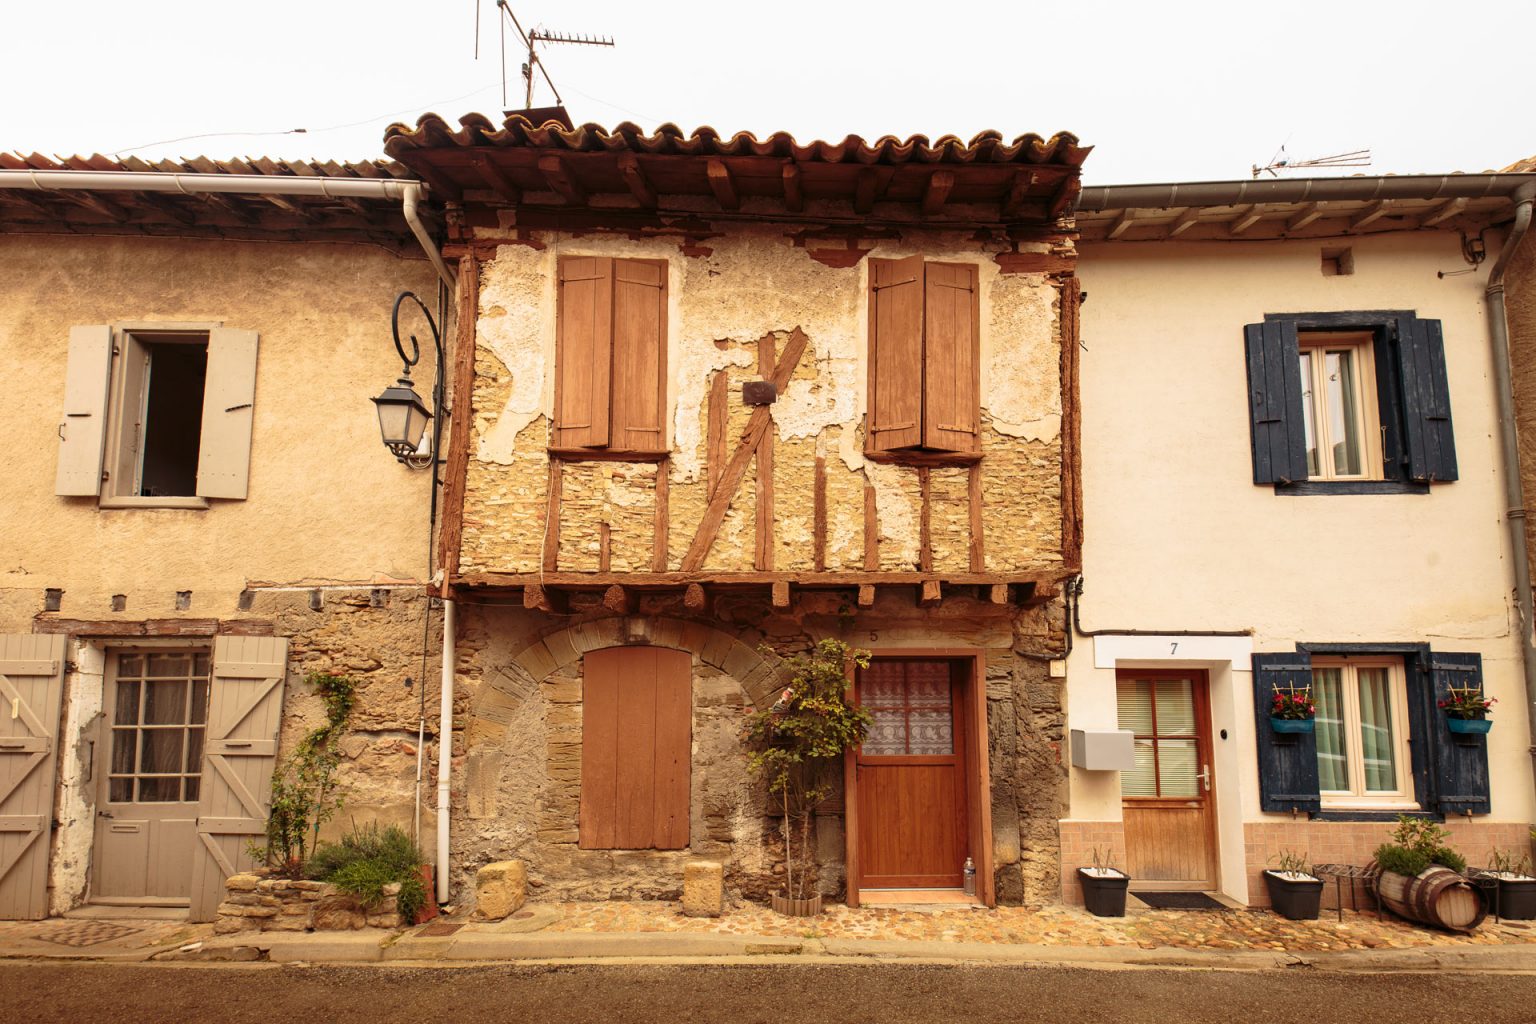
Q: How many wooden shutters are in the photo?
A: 12